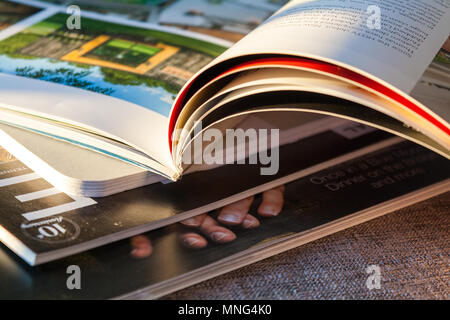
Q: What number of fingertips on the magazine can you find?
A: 7